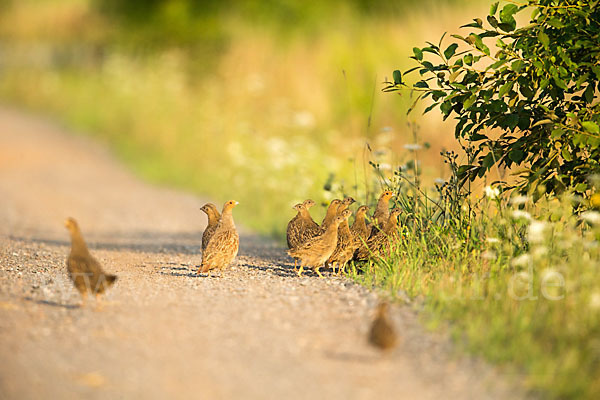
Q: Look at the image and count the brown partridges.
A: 13